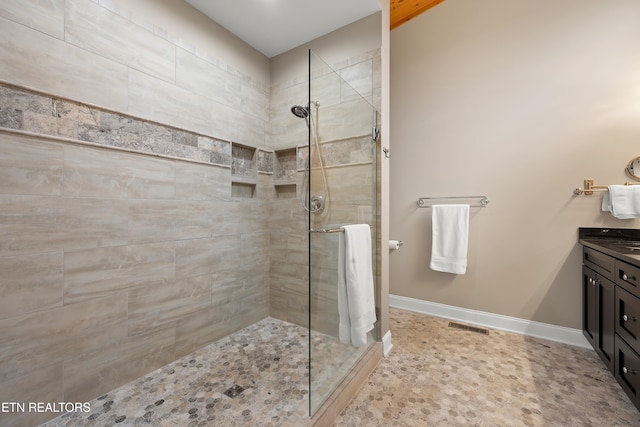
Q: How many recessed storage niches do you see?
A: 4